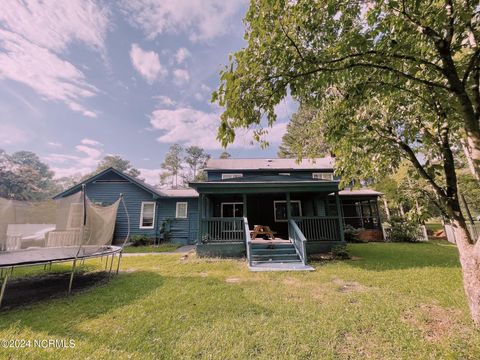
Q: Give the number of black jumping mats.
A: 1